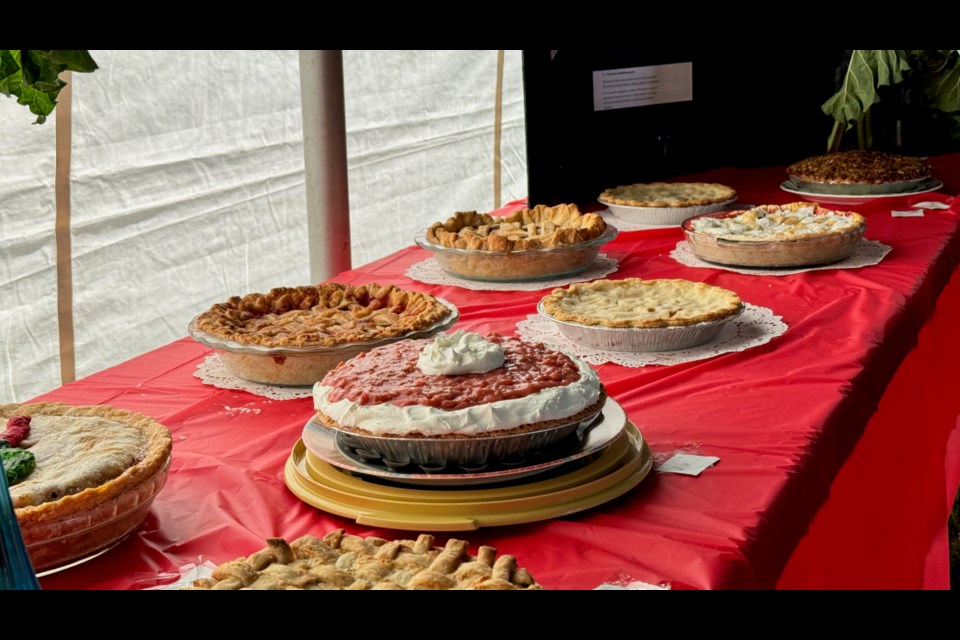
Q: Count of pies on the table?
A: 9